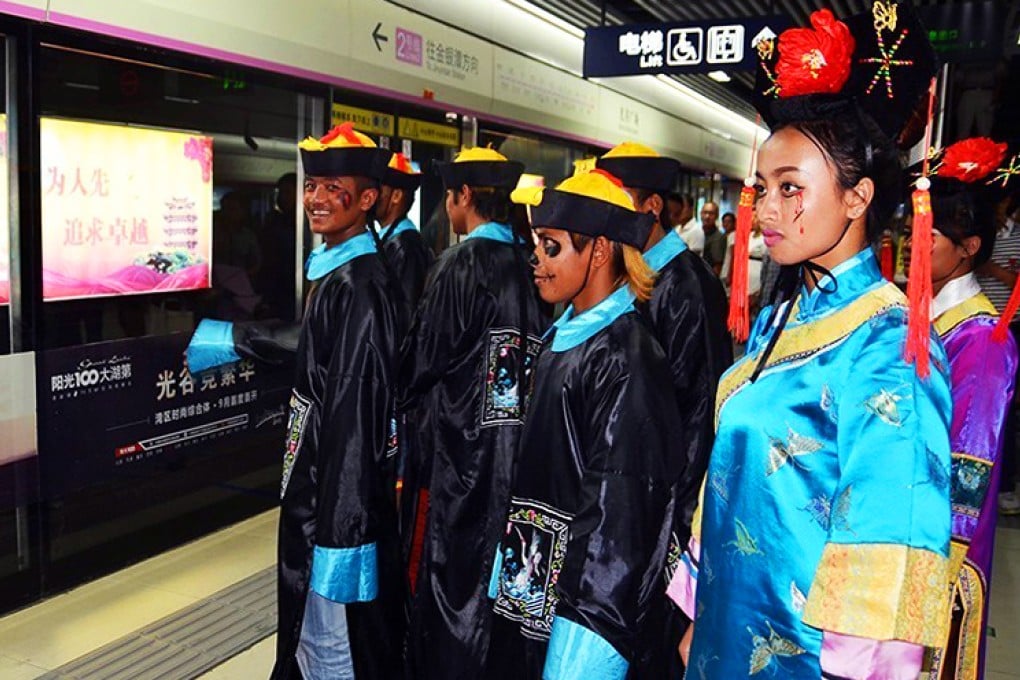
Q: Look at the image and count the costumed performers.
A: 7